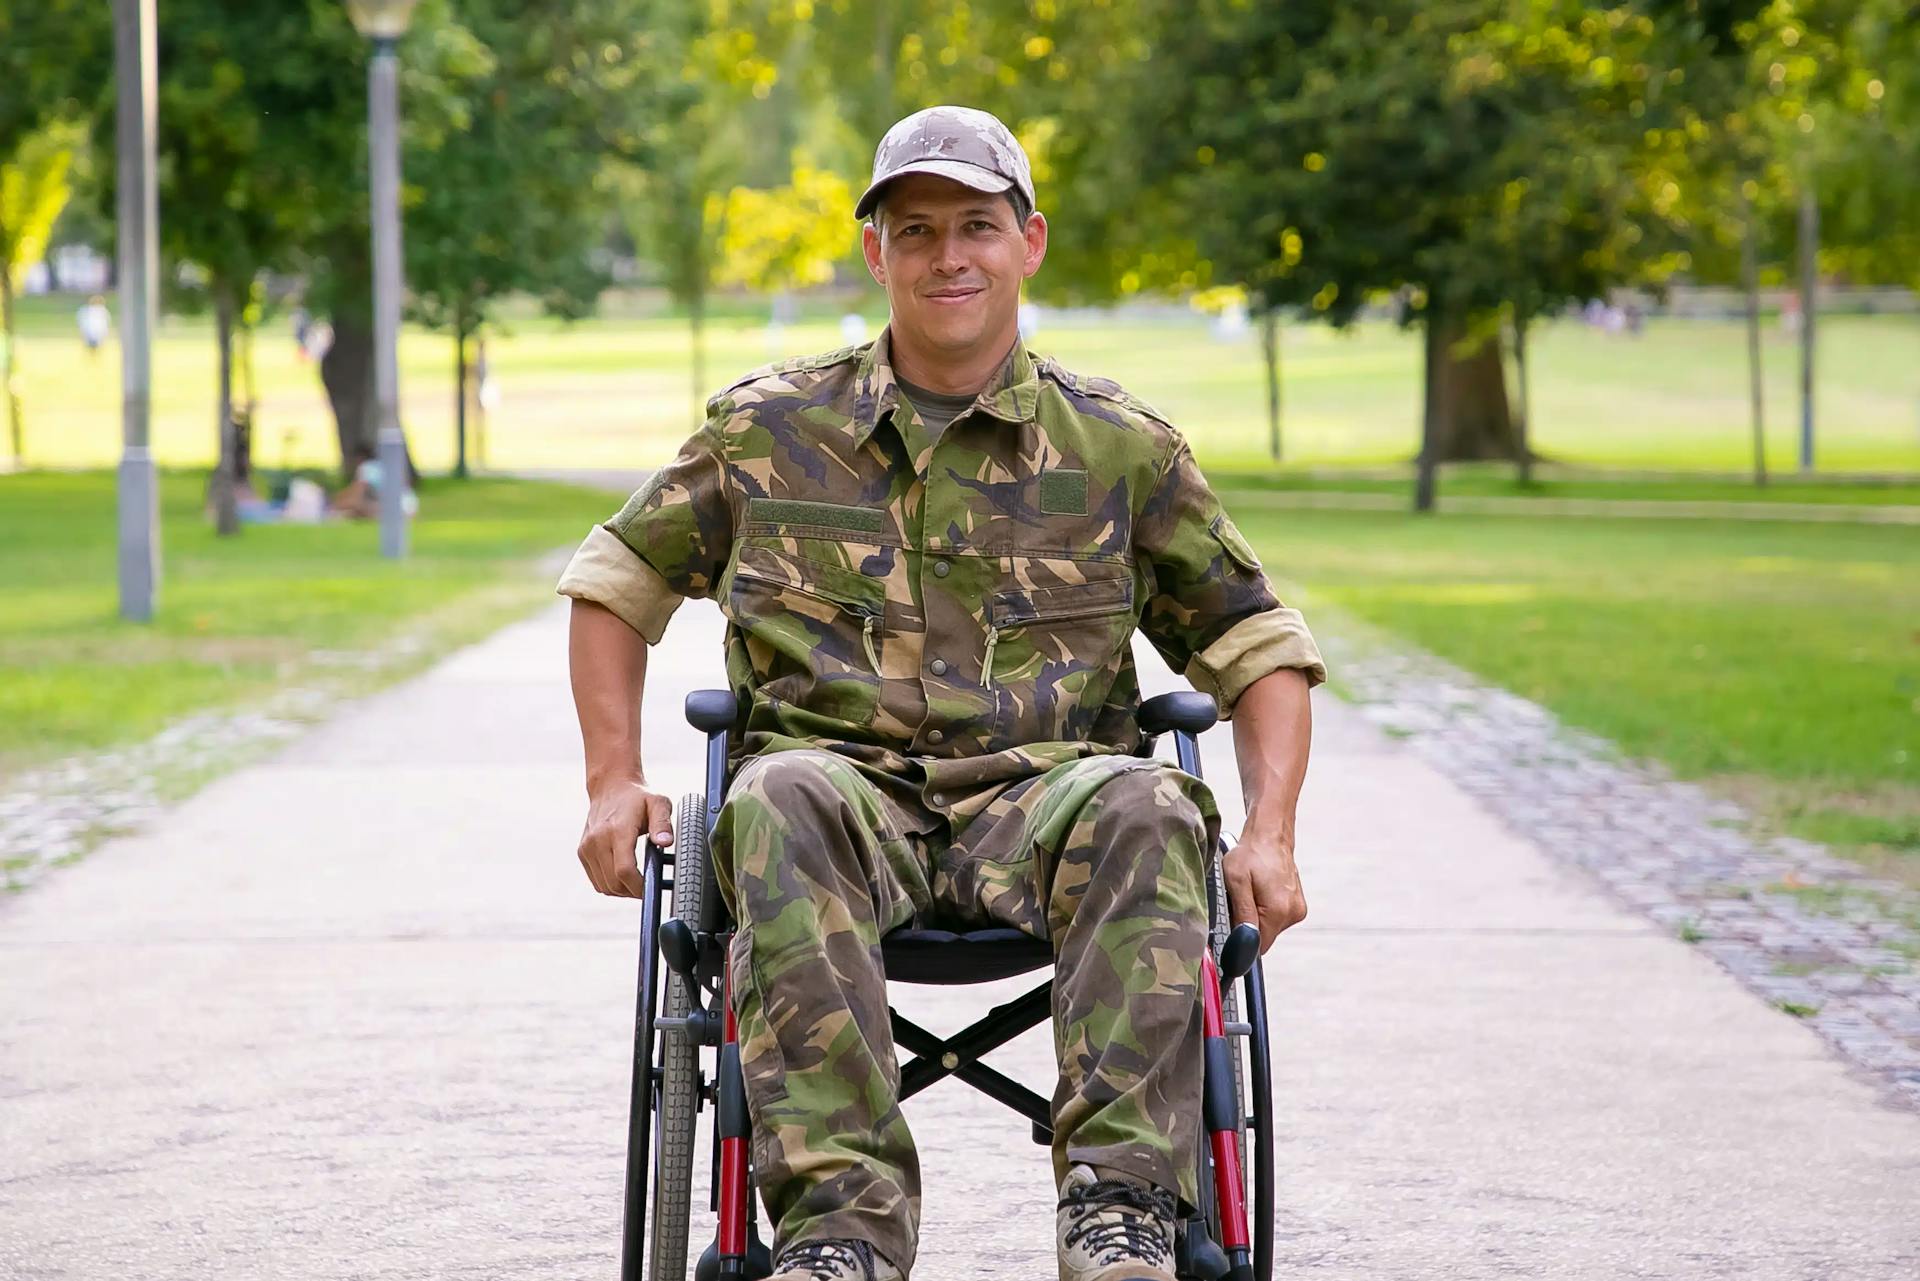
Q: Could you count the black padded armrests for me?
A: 2